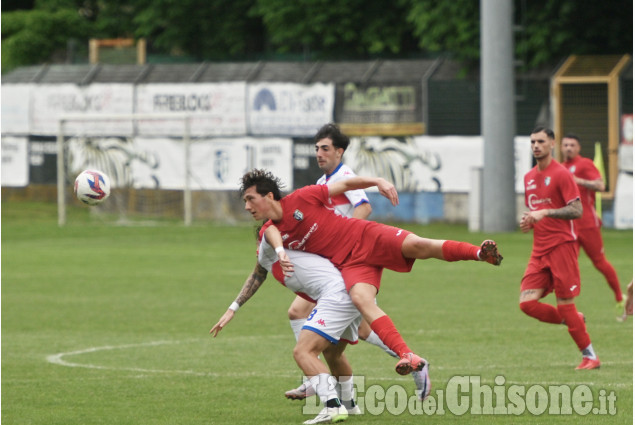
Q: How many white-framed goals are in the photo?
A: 1